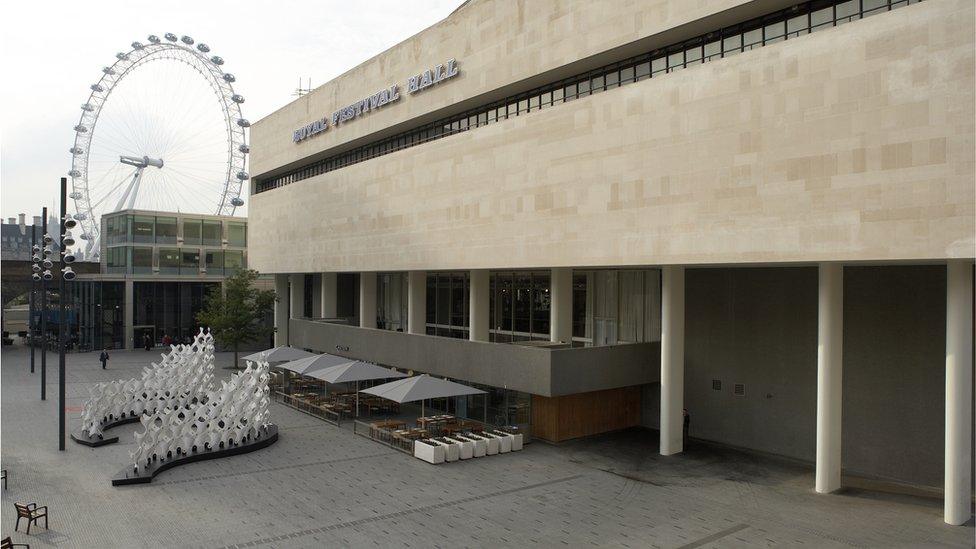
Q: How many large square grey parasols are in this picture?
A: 4